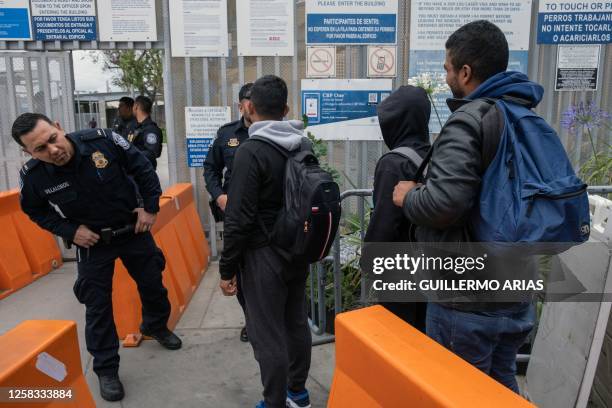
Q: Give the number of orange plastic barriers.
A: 4